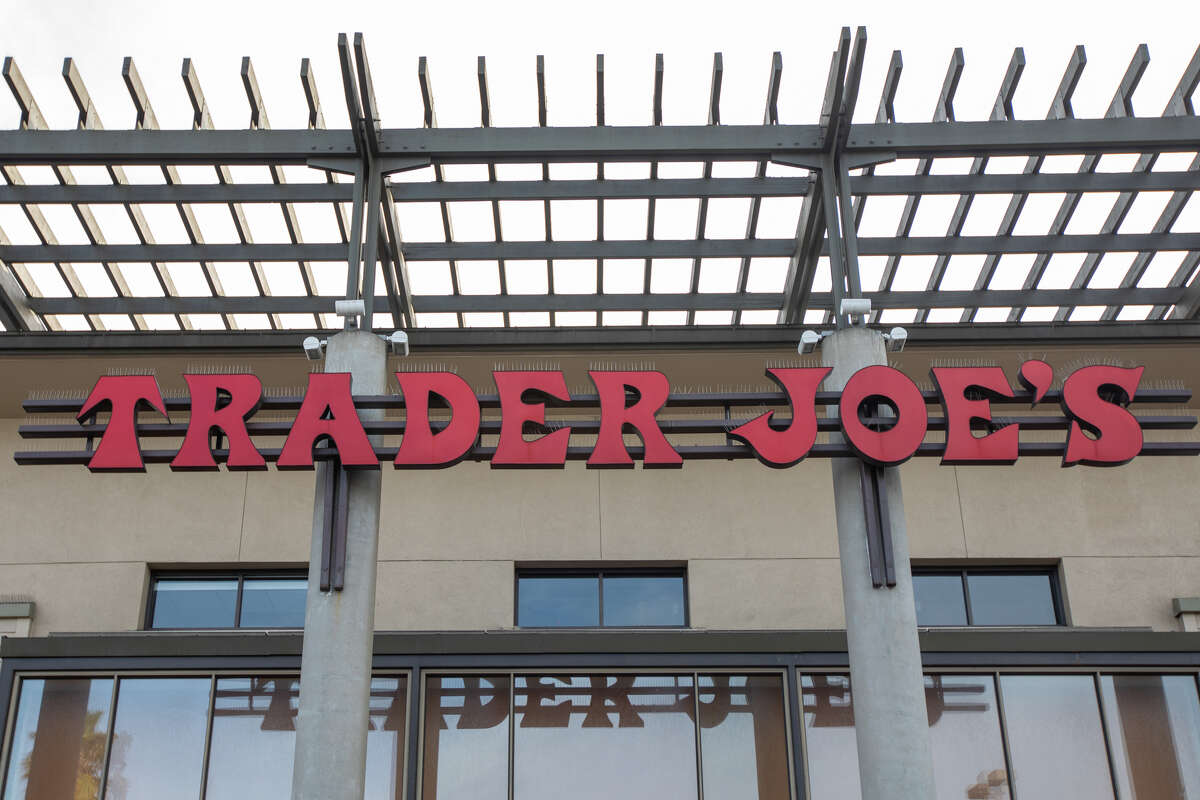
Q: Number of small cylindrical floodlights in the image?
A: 6